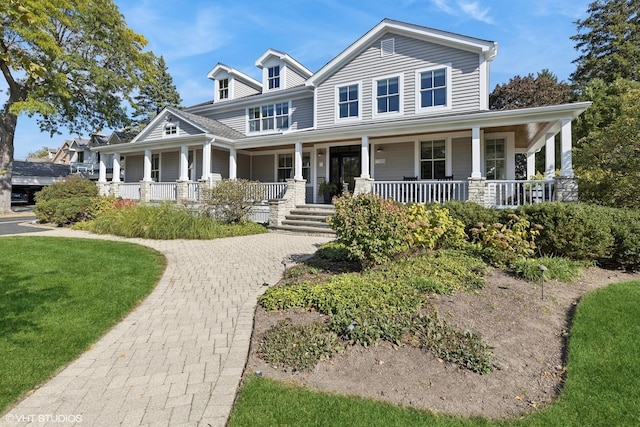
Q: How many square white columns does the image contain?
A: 12